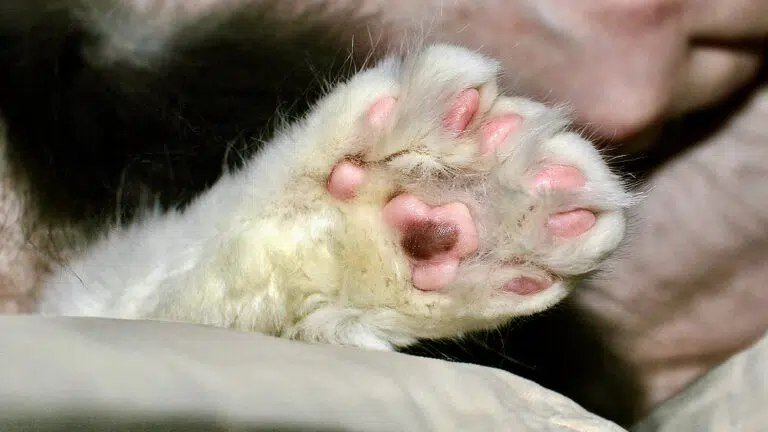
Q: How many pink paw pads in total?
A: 8